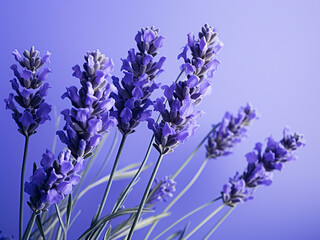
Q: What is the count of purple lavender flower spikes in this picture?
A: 8